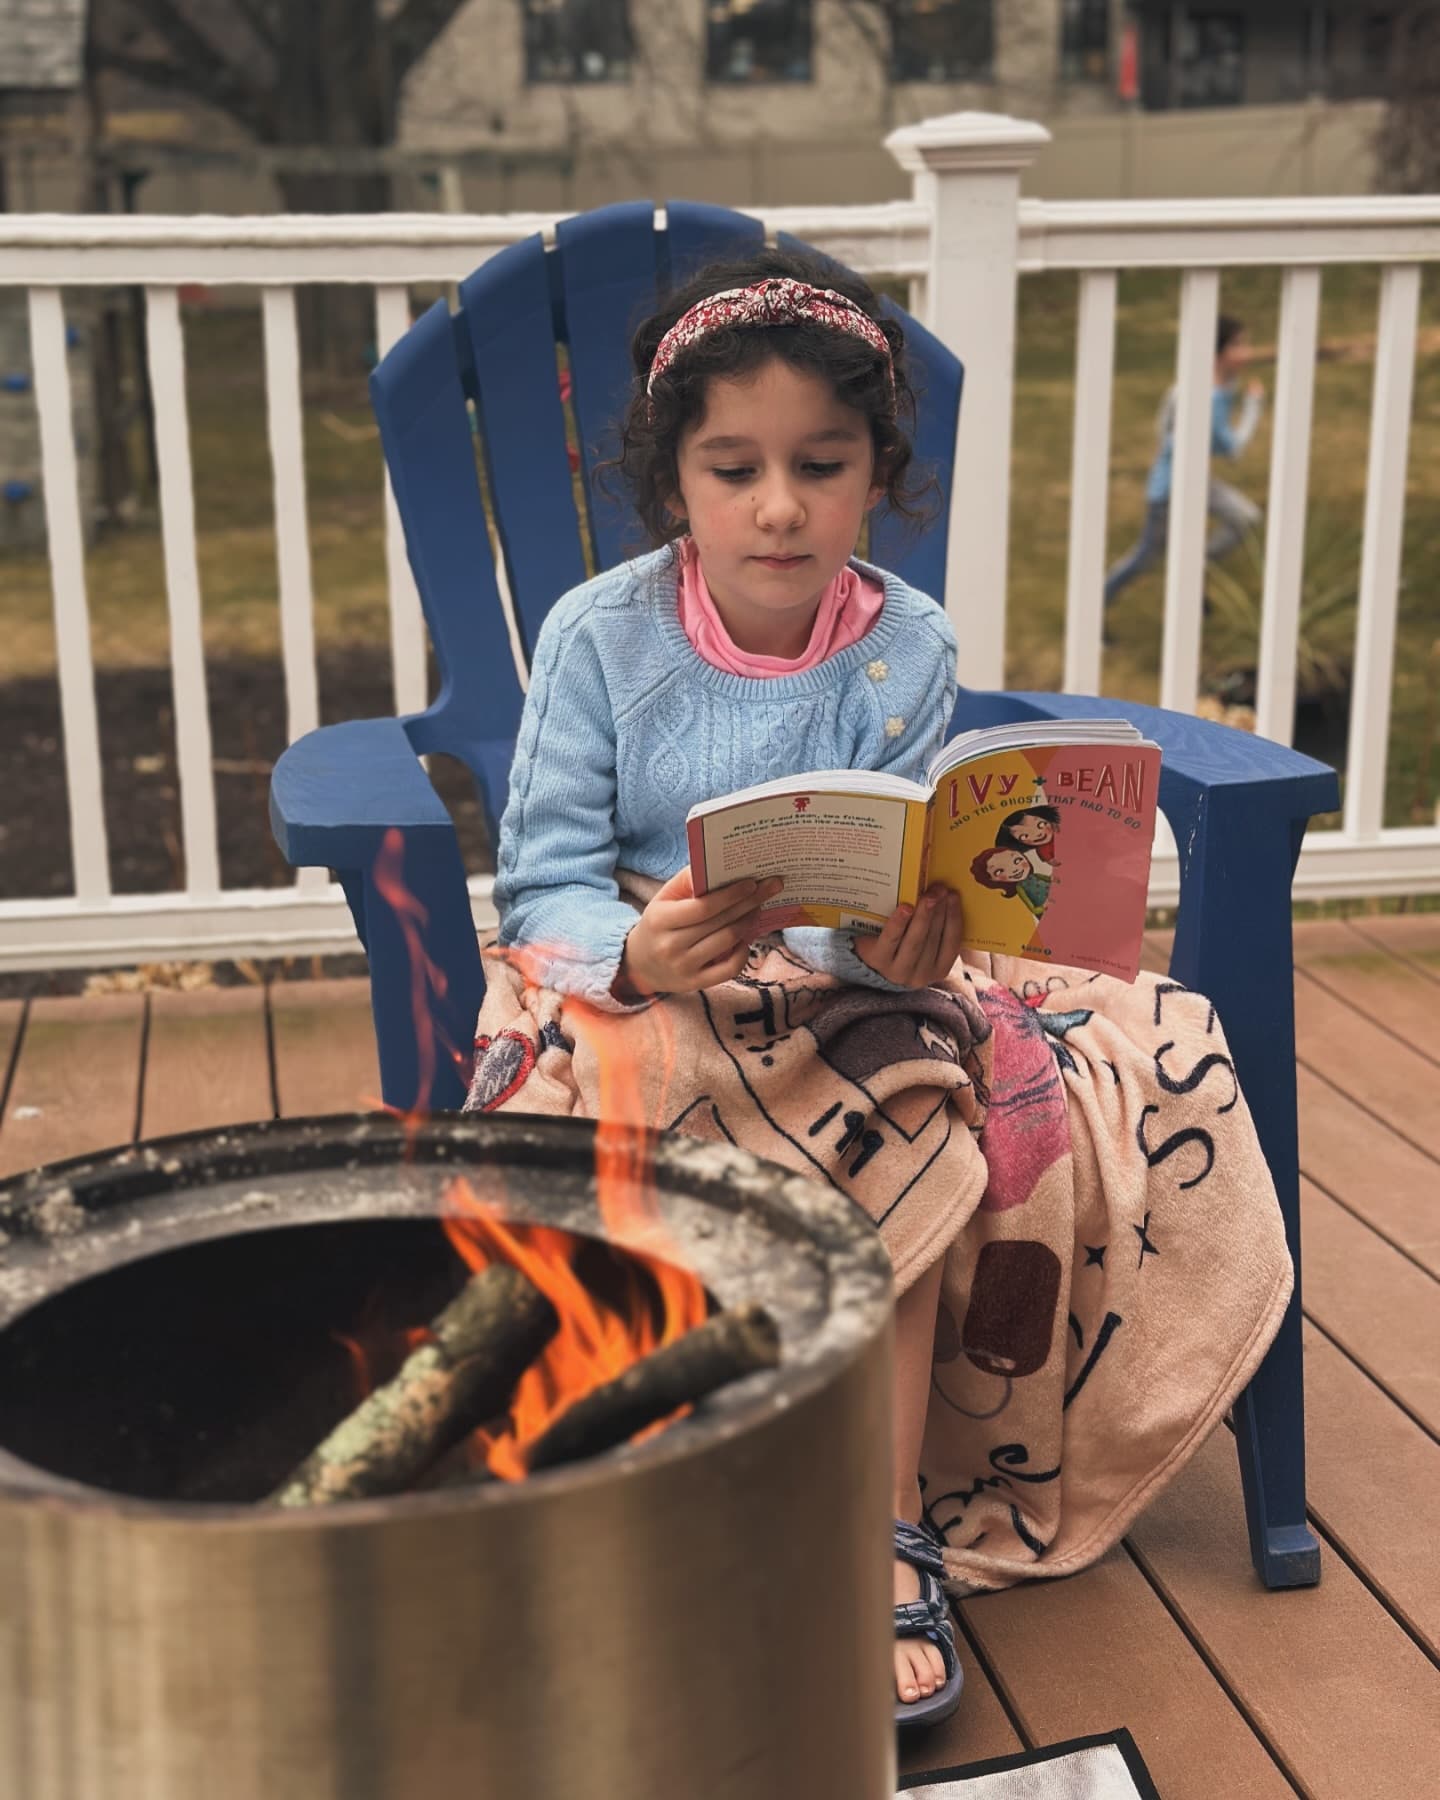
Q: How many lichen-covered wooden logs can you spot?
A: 1